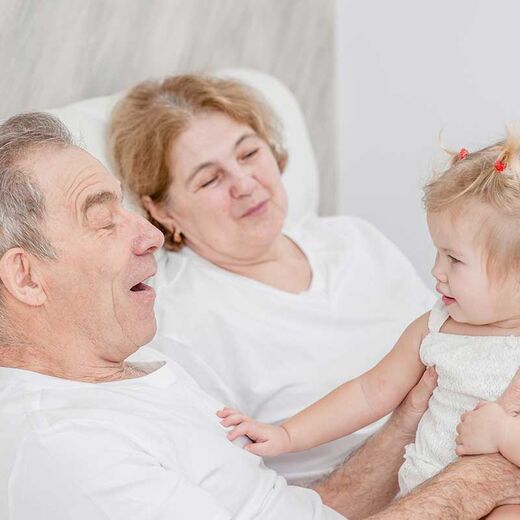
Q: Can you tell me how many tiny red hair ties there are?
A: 2